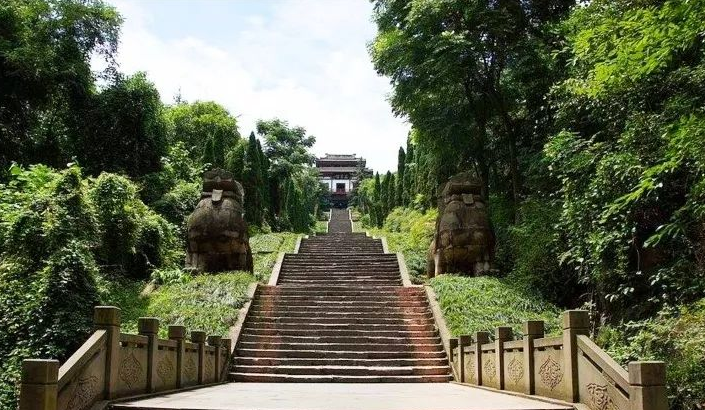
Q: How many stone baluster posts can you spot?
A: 14